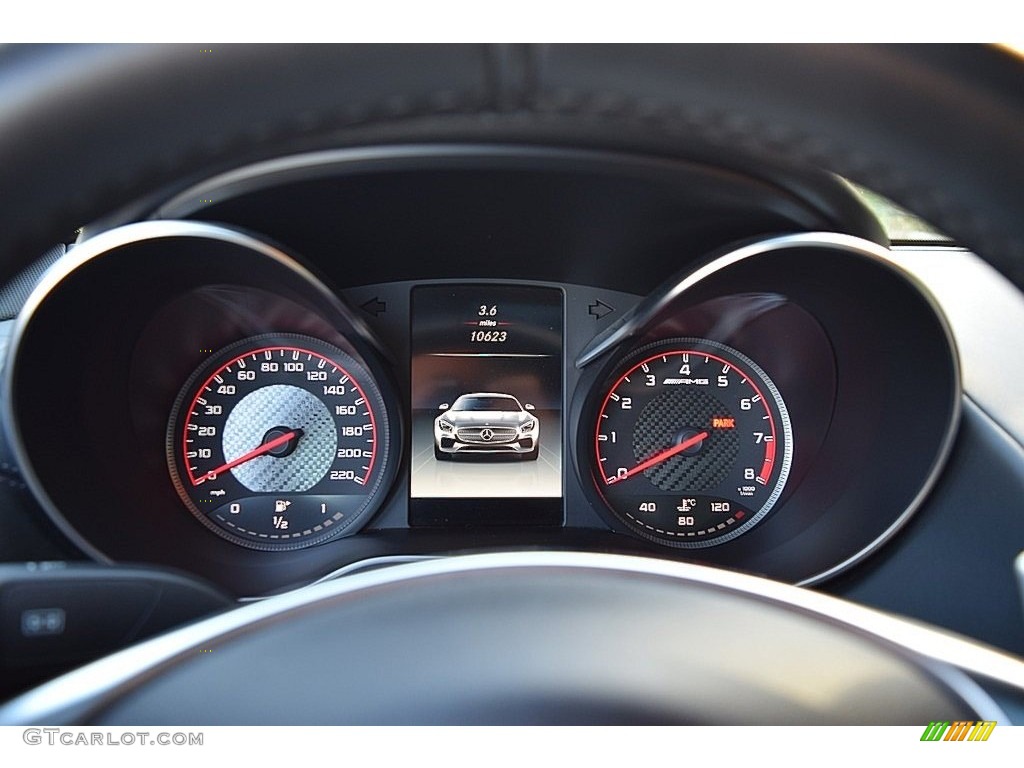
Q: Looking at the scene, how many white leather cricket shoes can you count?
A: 0